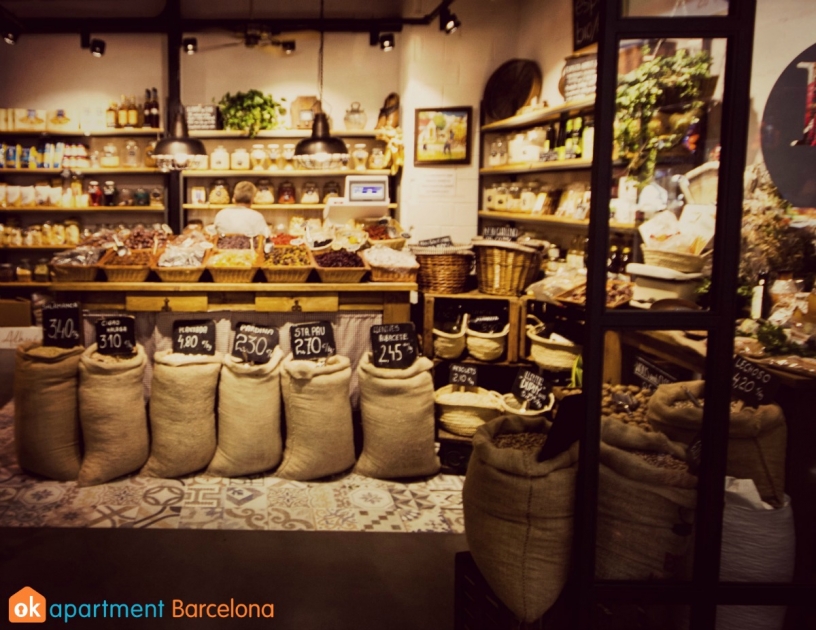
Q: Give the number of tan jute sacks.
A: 9